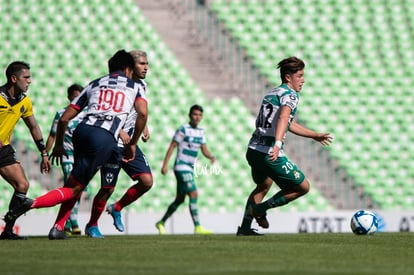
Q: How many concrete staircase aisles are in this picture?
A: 1